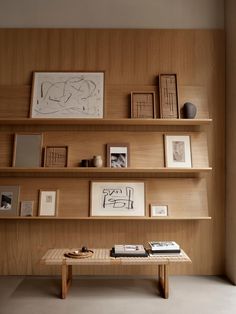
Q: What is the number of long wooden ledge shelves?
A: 3